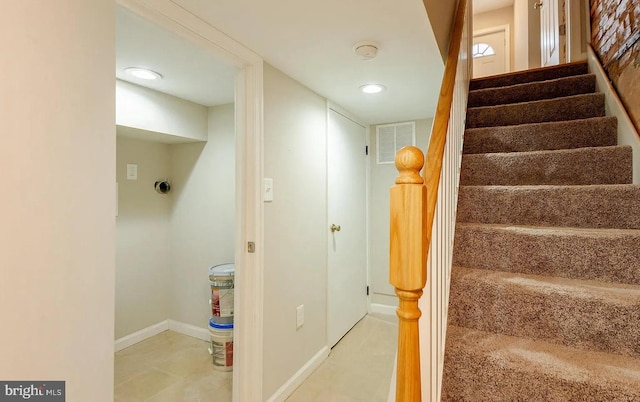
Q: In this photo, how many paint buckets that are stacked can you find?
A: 2